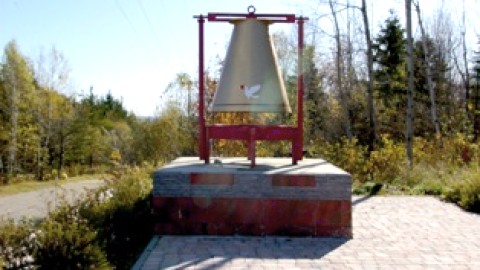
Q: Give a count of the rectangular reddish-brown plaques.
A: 2